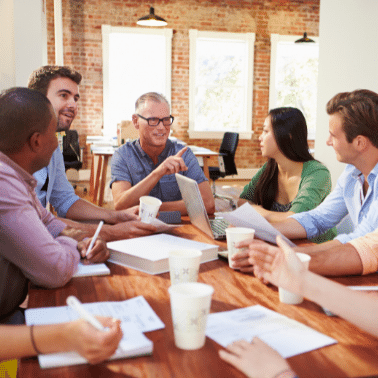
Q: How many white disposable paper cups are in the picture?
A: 5